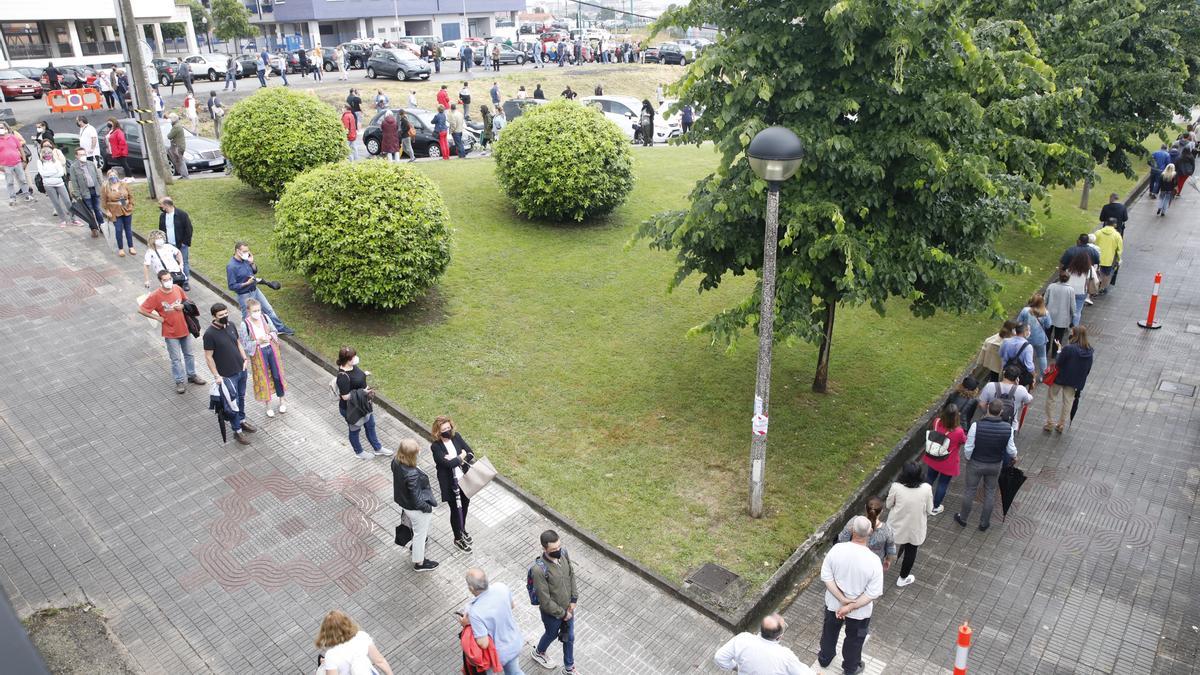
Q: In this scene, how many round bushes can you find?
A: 3